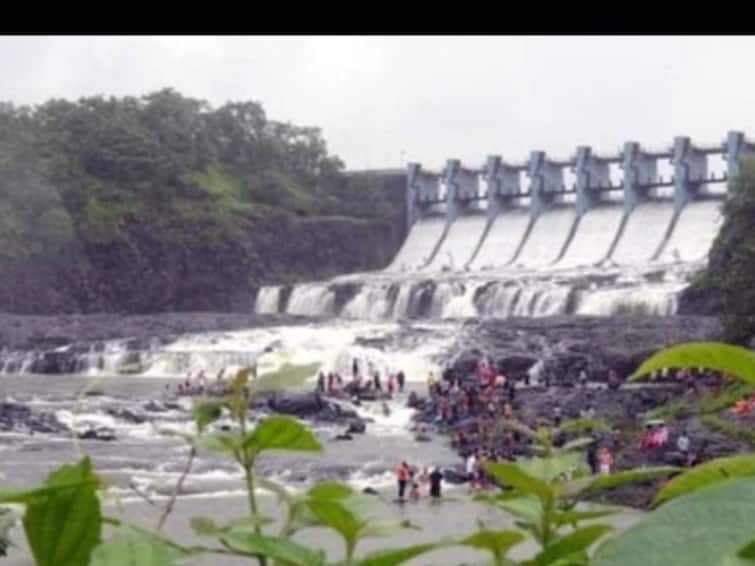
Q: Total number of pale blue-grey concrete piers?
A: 8